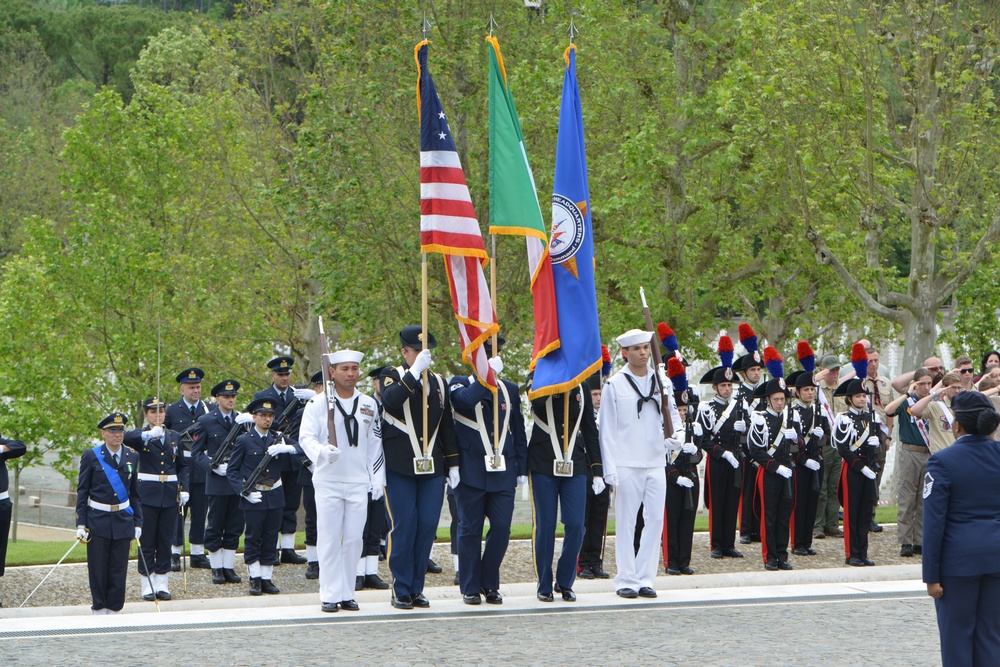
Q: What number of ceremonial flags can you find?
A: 3